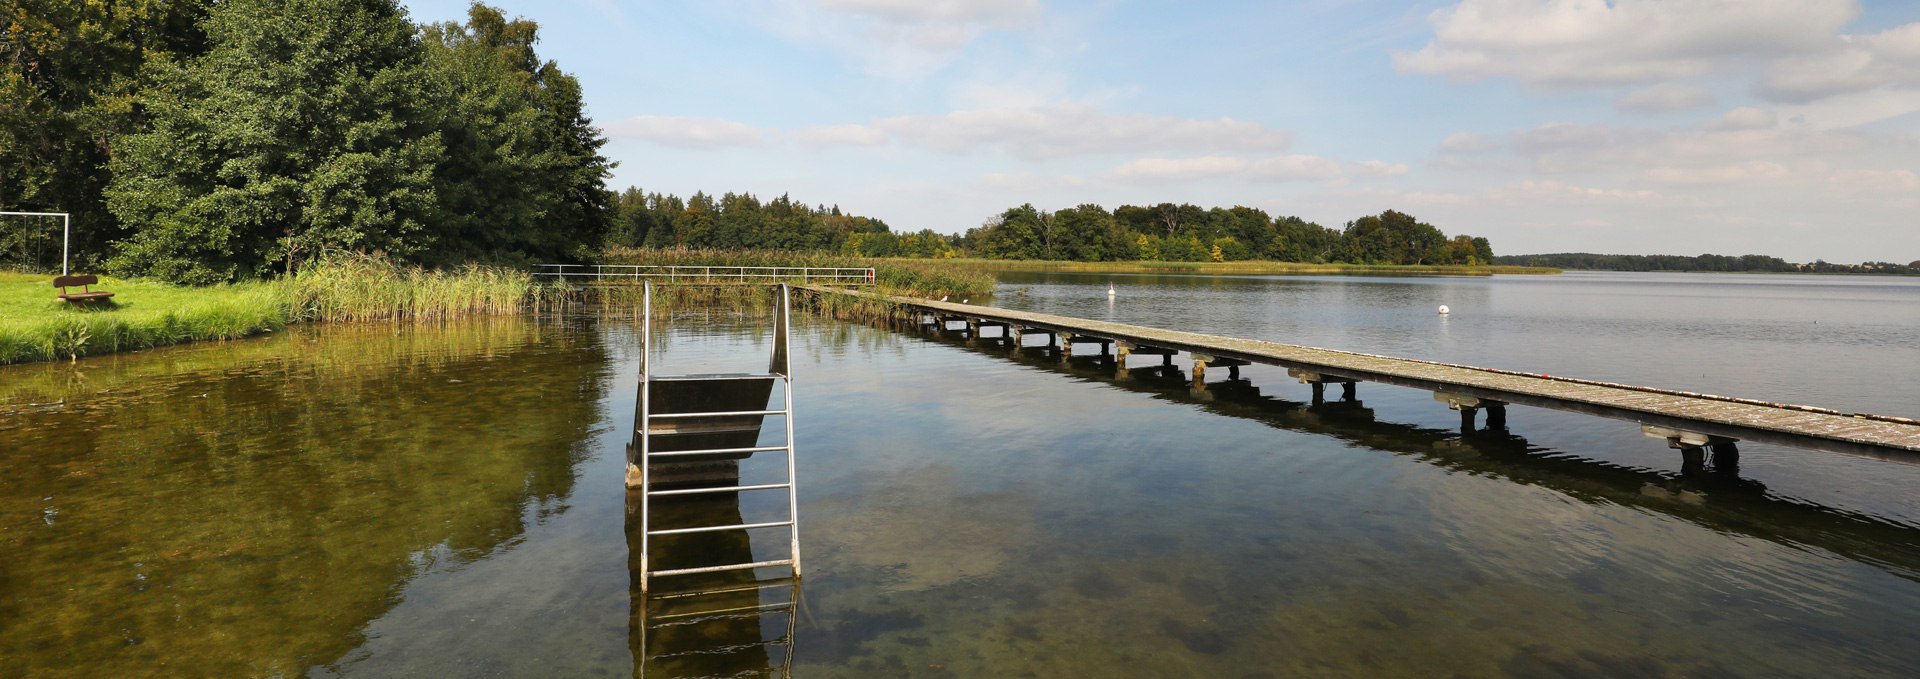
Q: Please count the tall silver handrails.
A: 2